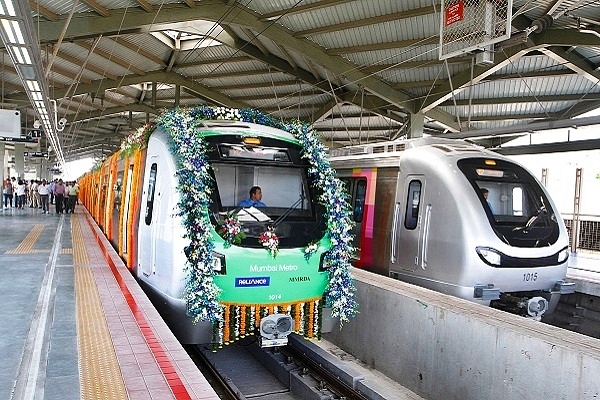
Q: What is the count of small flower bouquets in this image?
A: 3